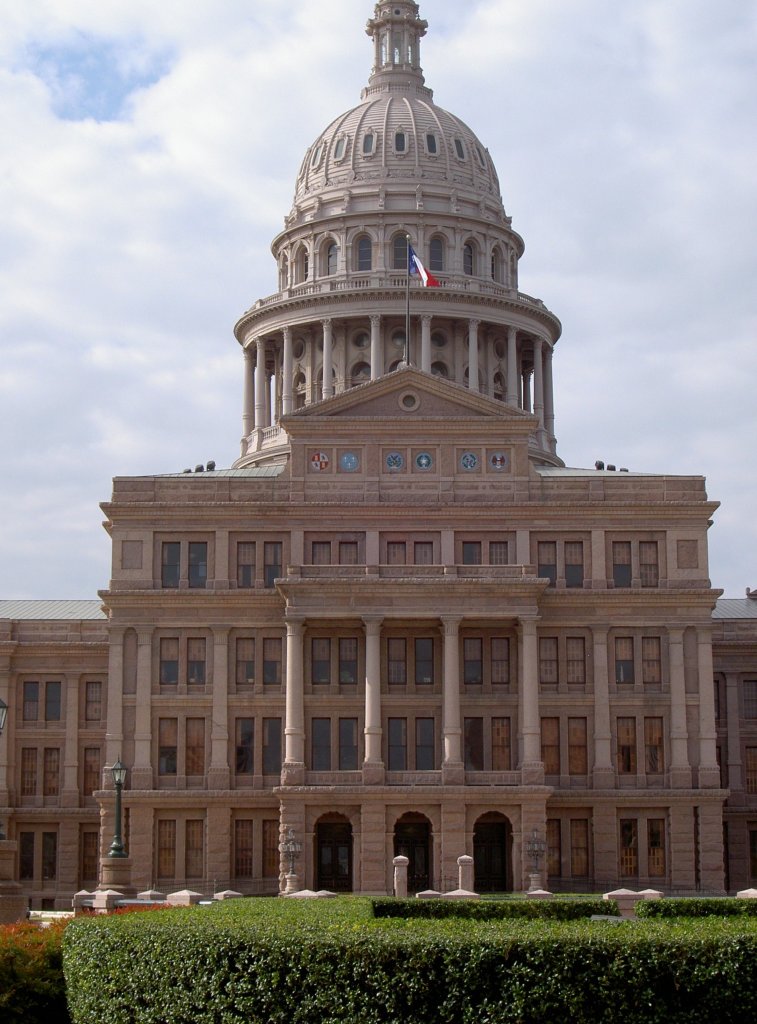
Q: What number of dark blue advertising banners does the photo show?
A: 0